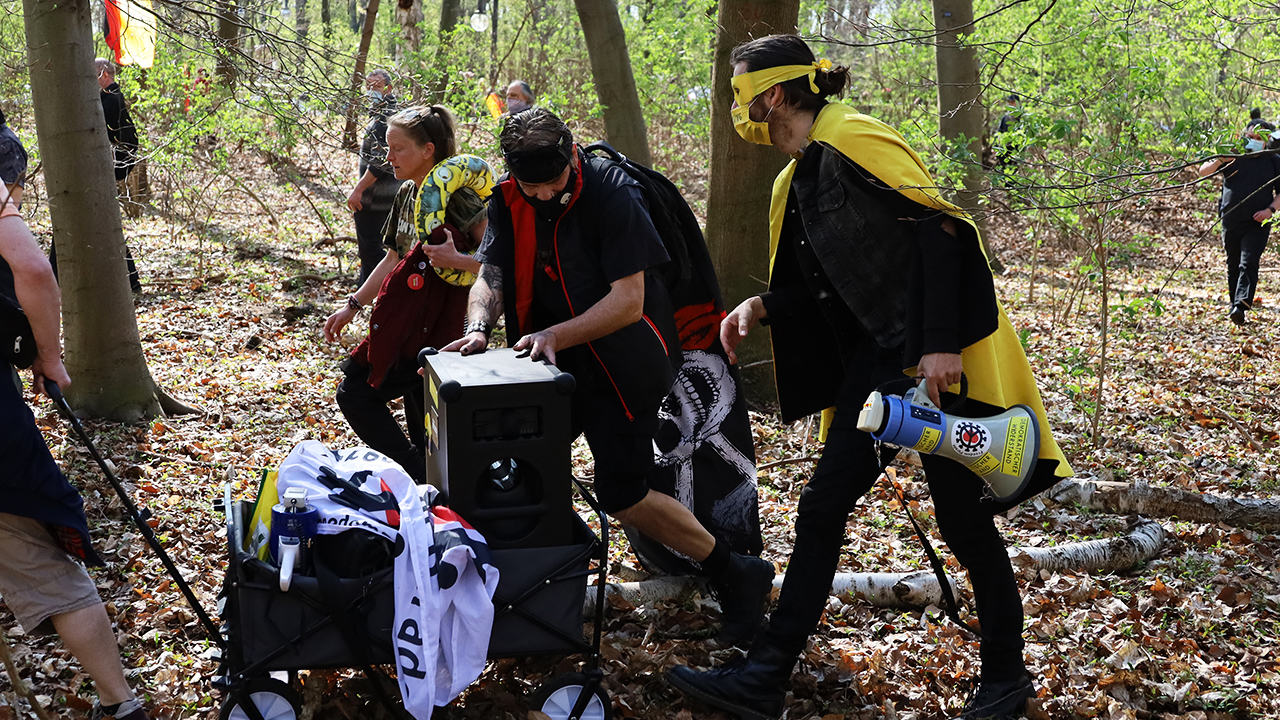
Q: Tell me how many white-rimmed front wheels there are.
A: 2